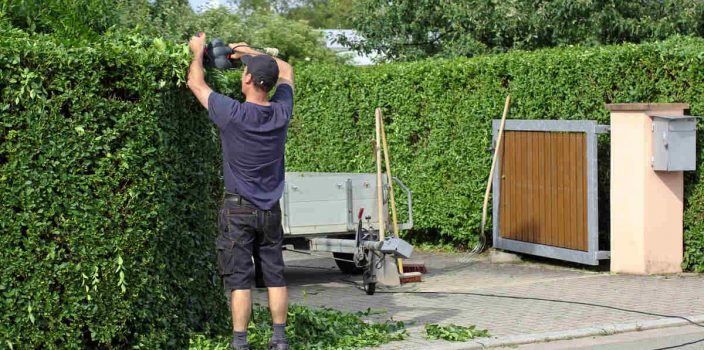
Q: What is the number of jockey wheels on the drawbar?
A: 1